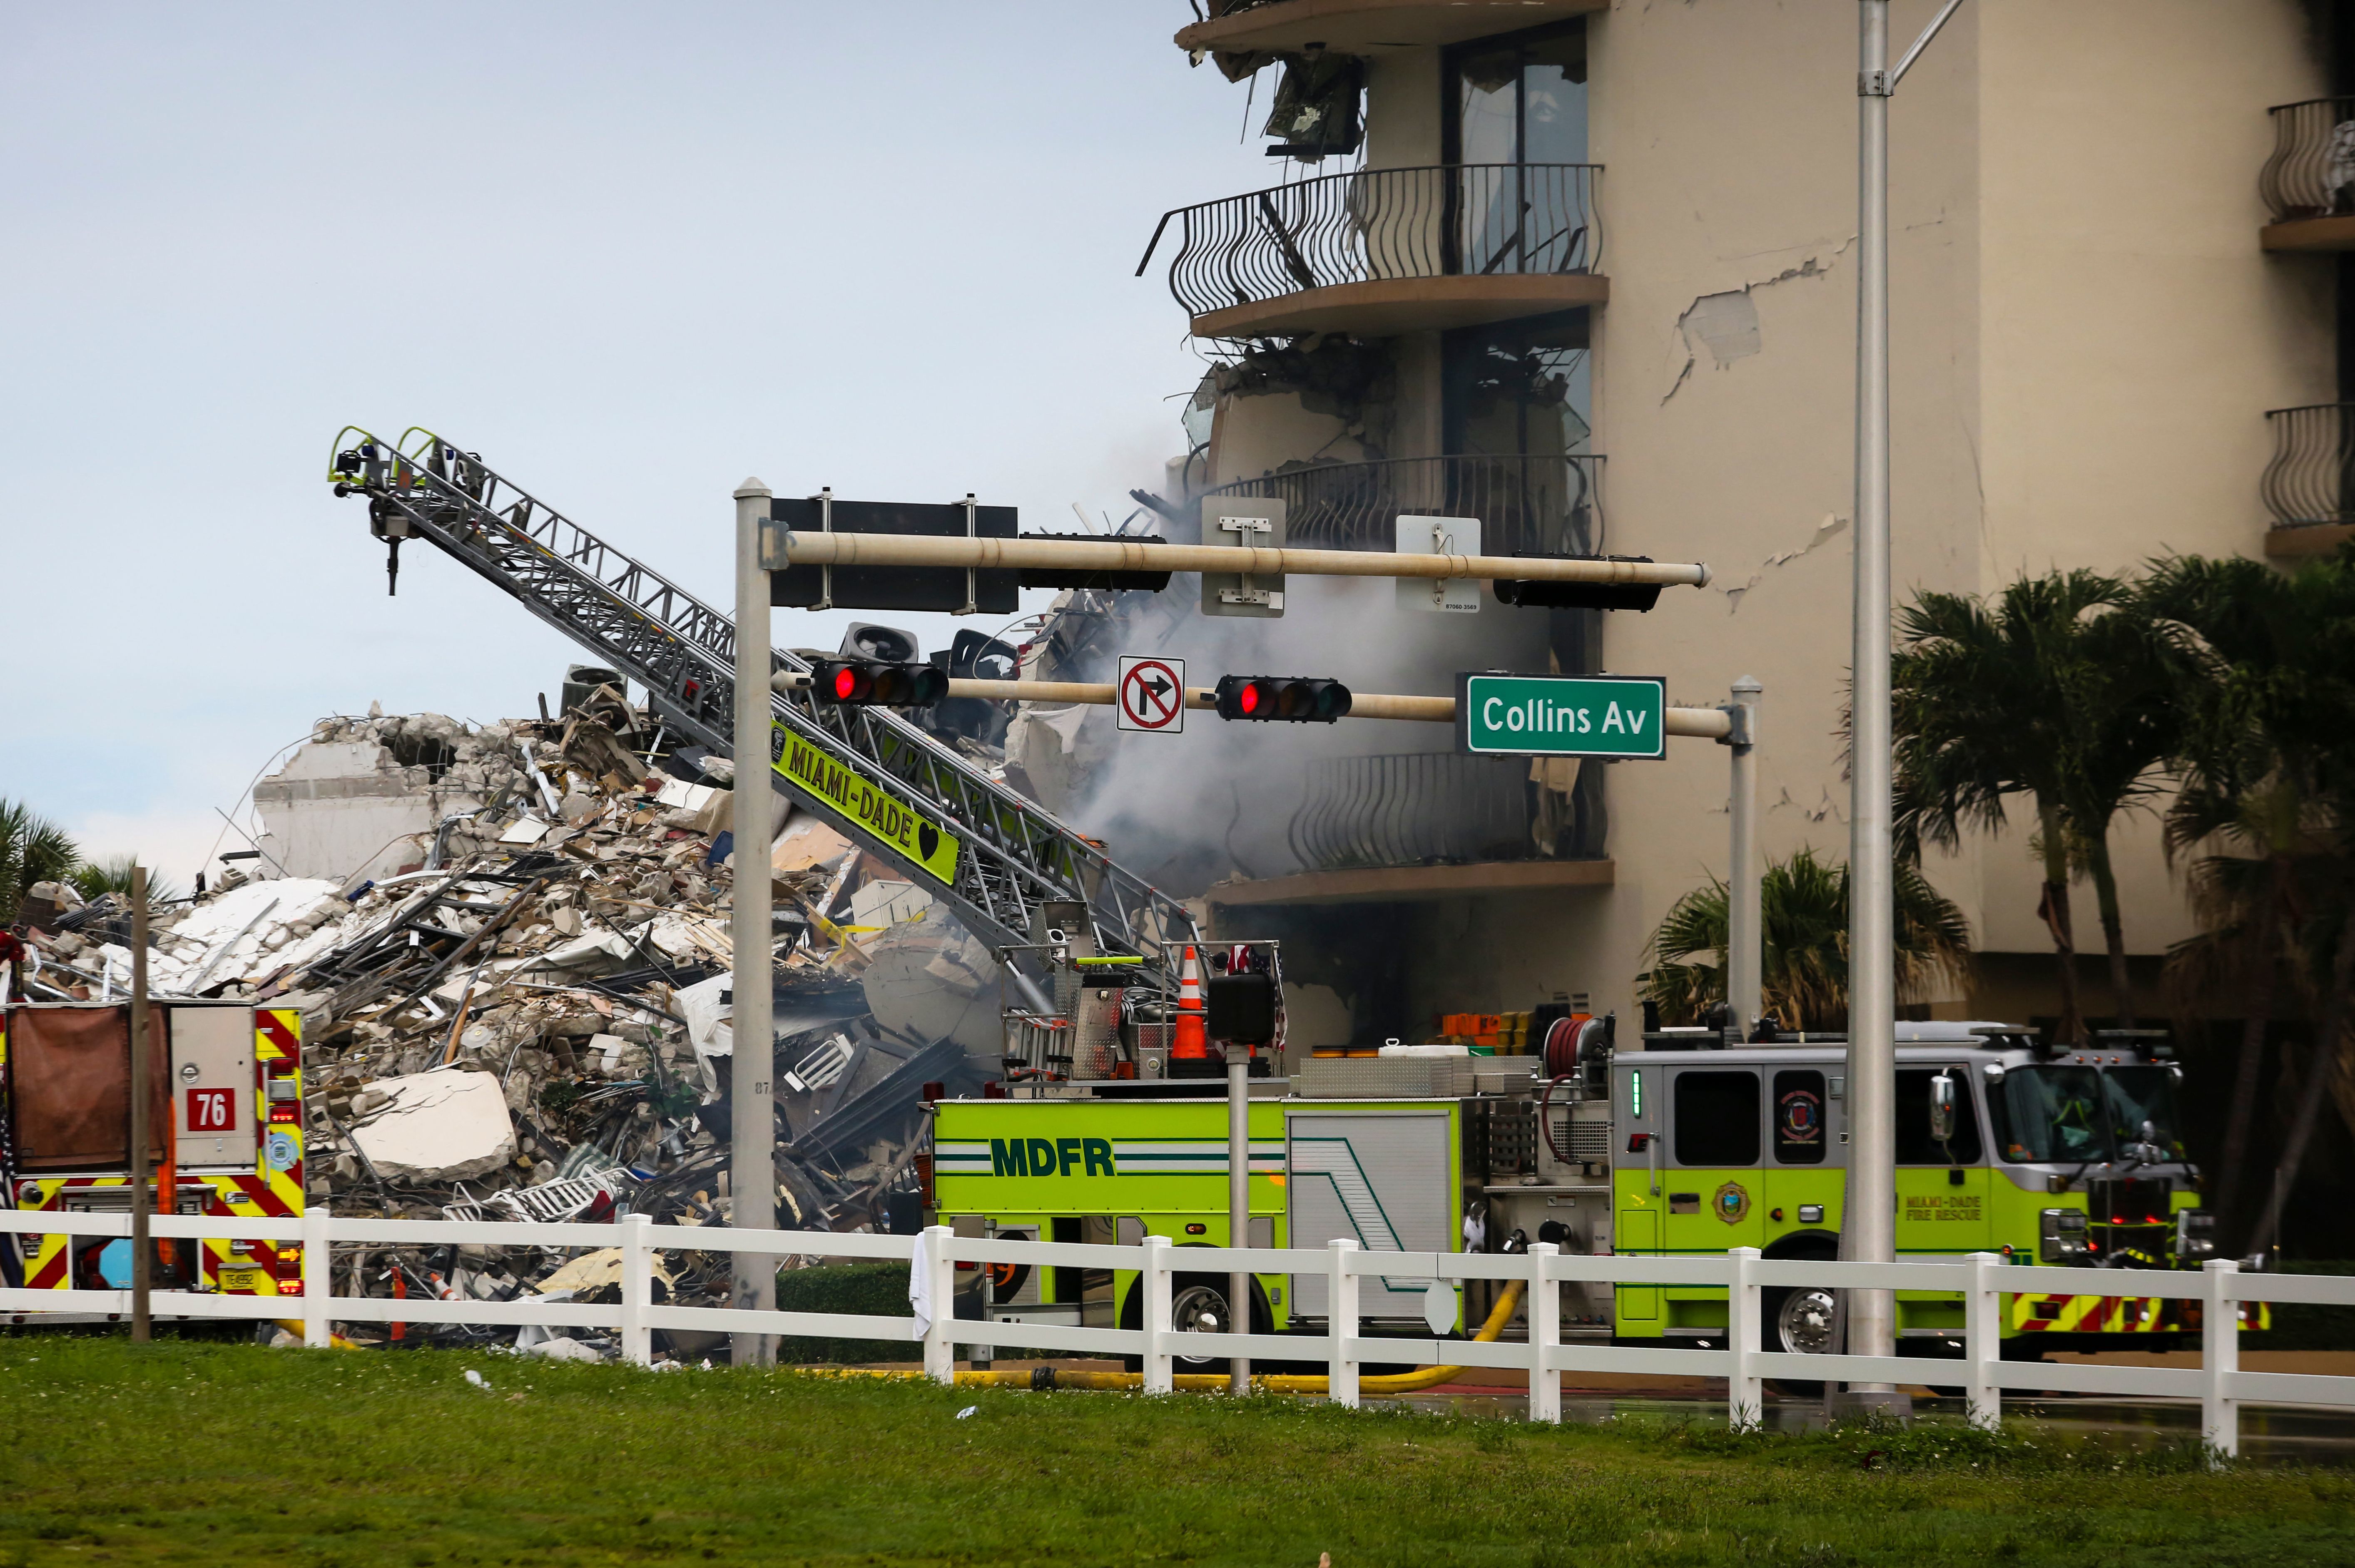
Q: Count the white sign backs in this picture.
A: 2